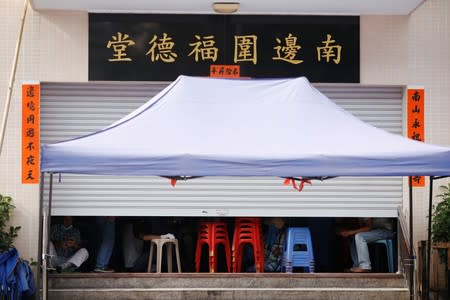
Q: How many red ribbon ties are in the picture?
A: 2